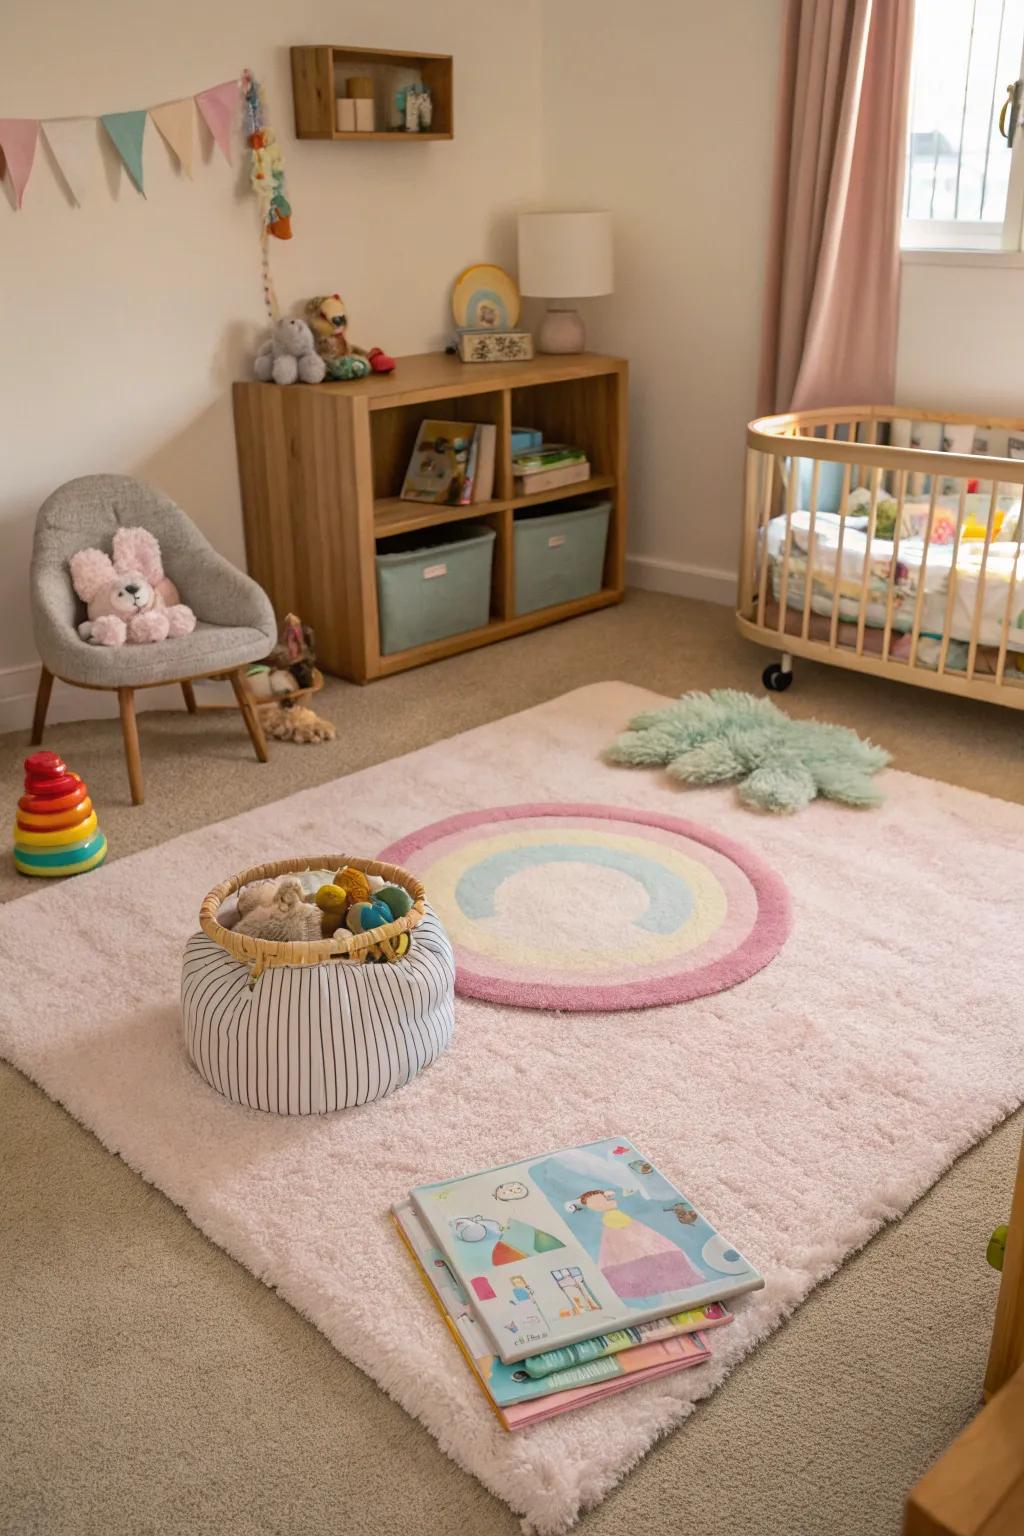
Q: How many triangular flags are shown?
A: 5